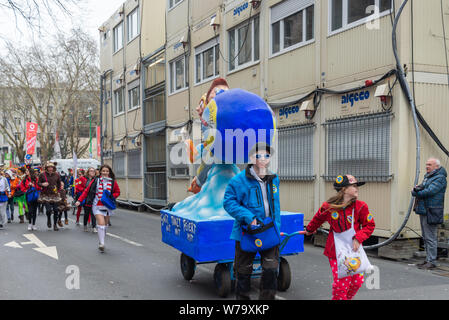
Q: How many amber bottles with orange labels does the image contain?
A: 0